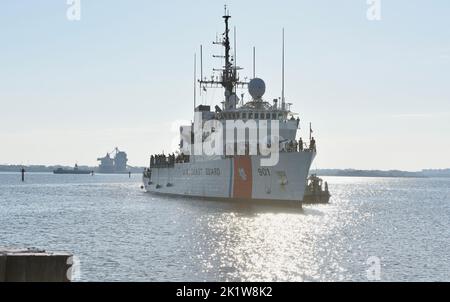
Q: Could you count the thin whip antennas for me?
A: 5